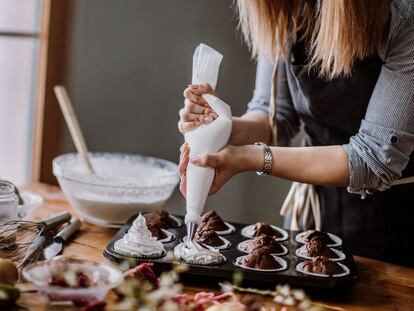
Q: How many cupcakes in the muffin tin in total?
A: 12